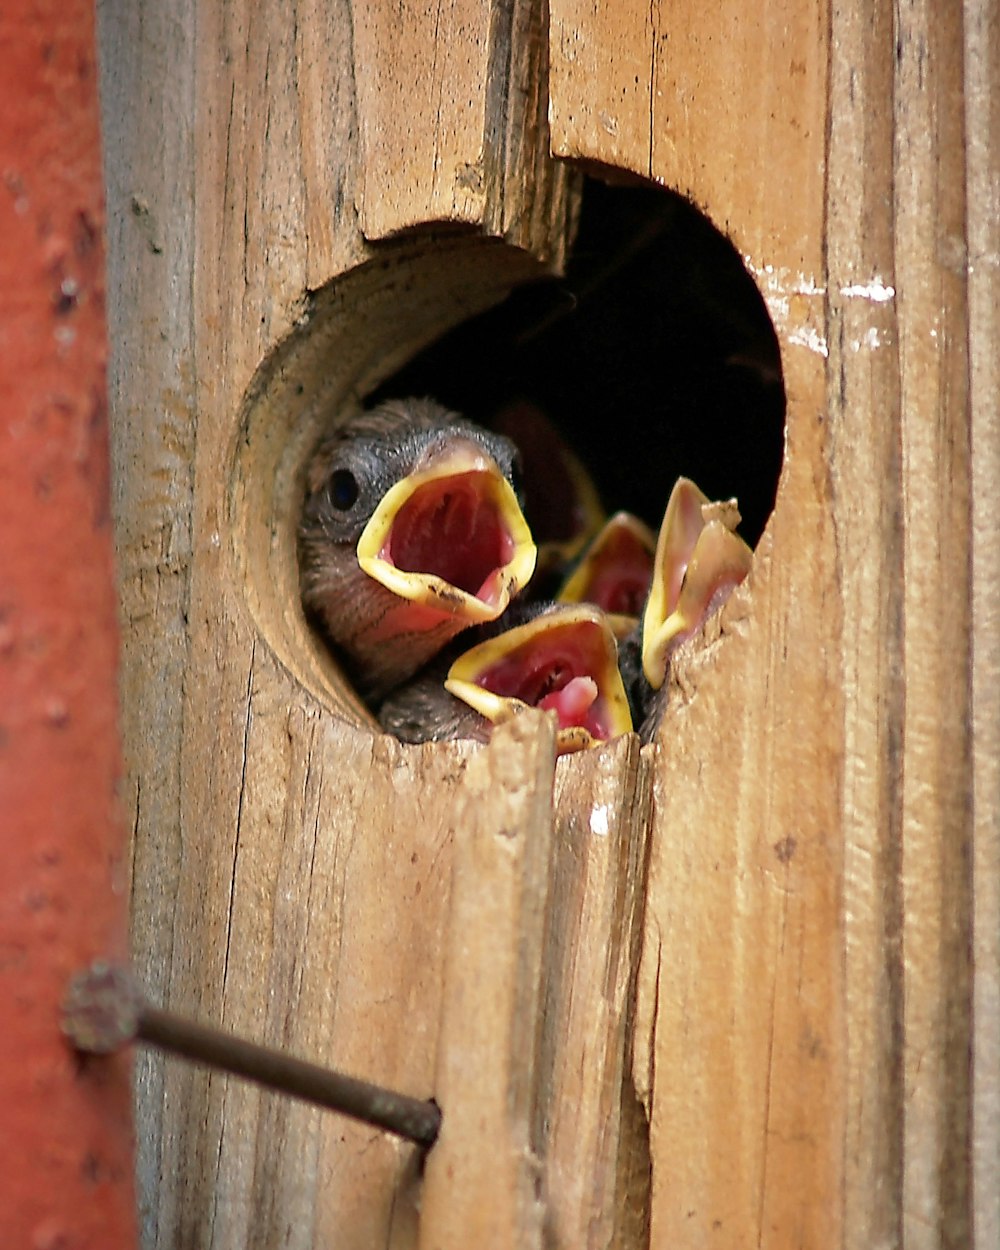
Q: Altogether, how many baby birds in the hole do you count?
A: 5